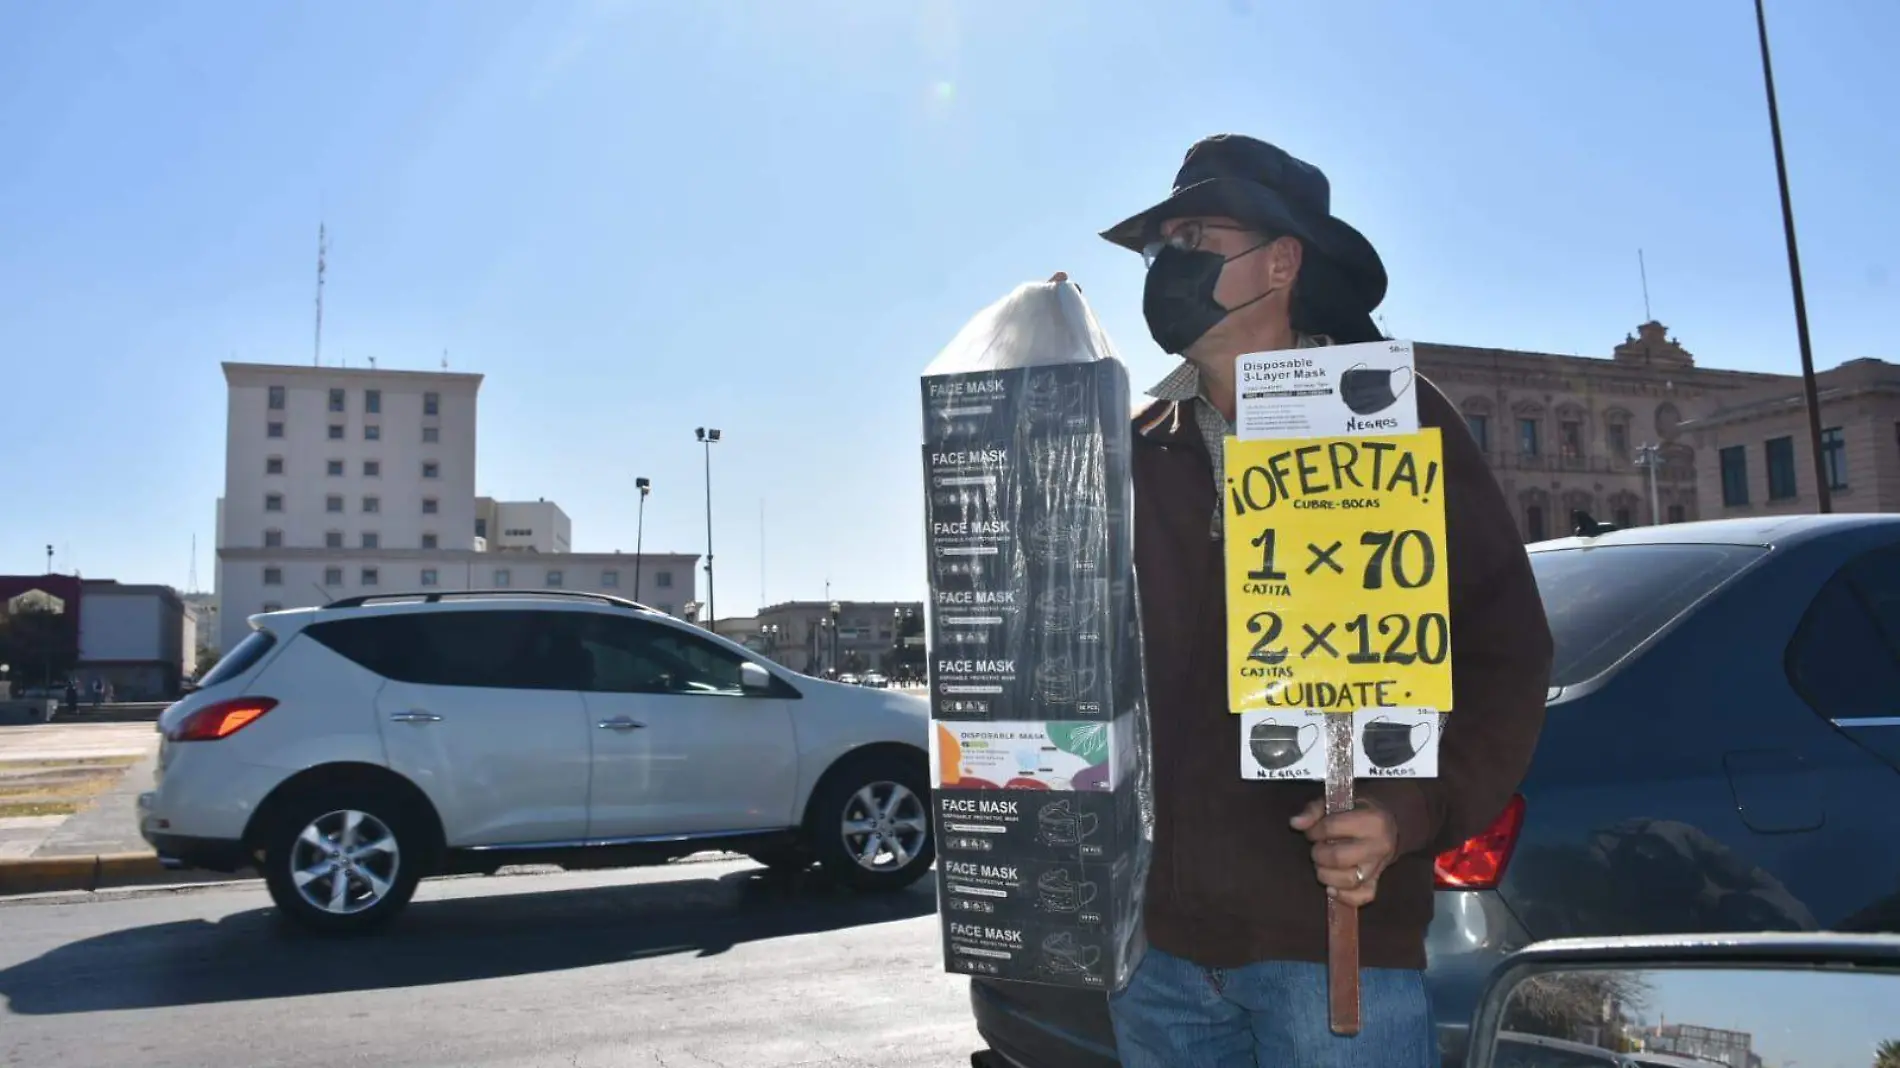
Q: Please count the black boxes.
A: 8